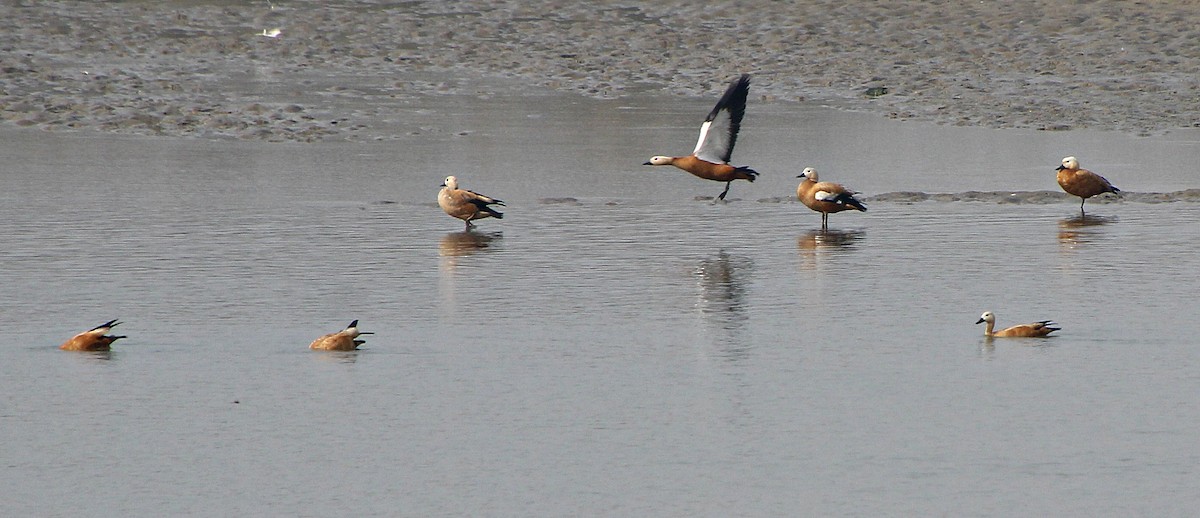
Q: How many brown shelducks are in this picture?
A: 7